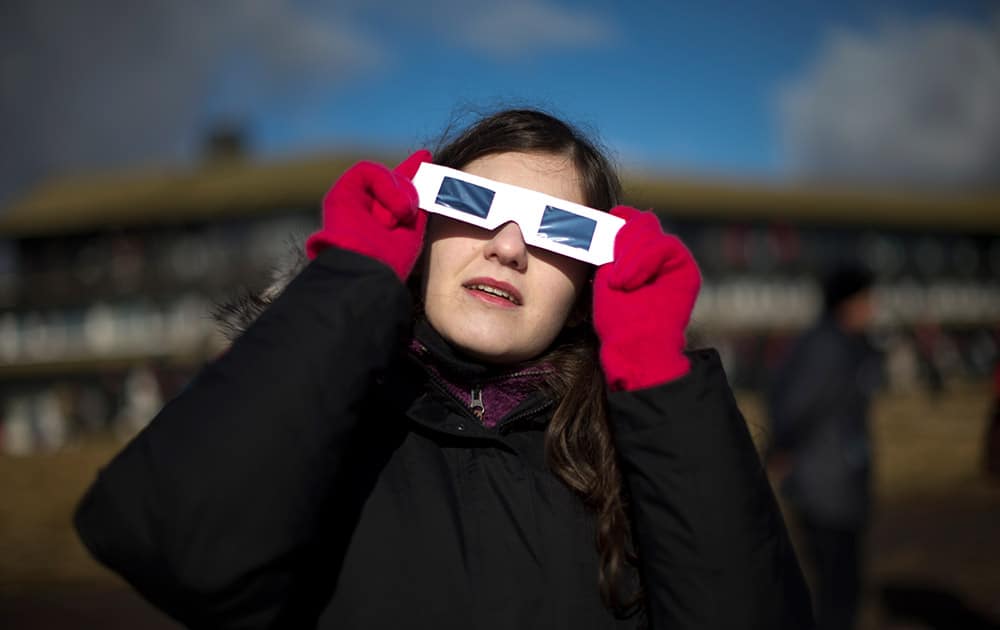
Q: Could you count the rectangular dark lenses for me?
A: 2